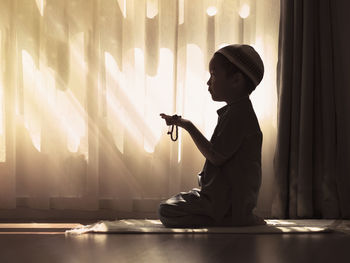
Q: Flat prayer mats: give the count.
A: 1